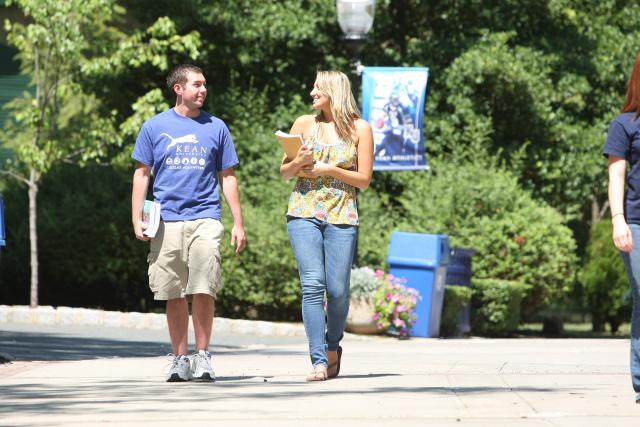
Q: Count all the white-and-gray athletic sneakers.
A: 2